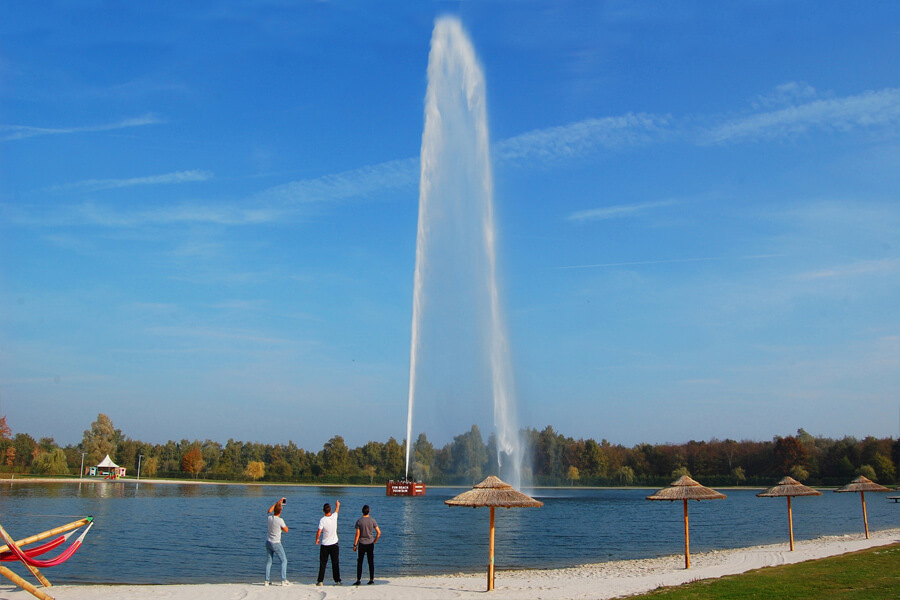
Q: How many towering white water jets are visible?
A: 1